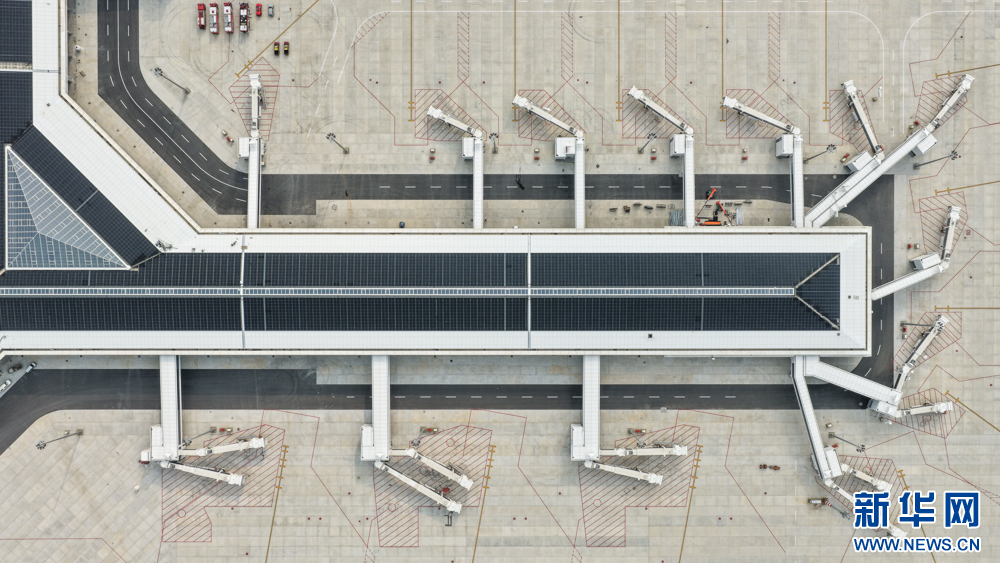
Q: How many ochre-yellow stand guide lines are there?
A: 14